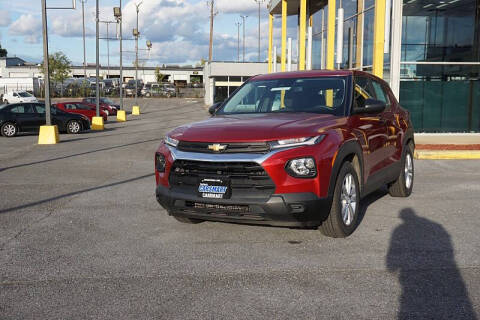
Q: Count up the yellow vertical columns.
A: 5